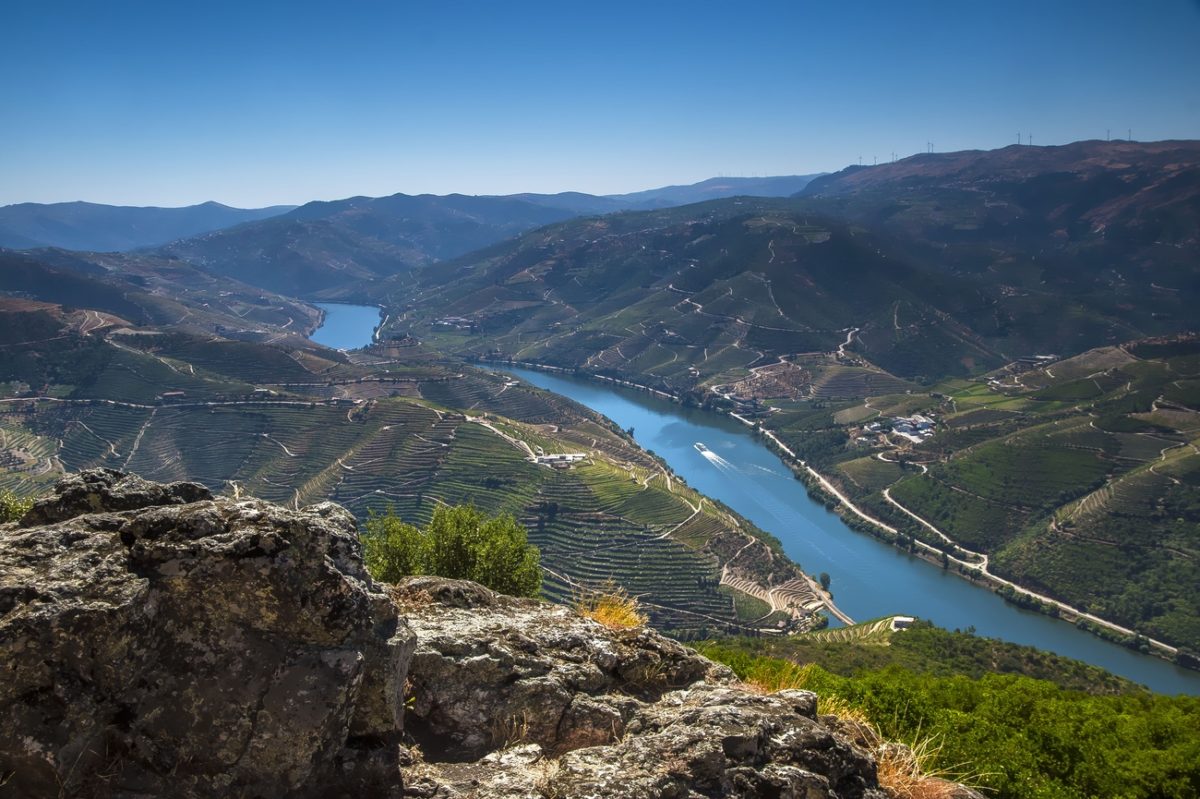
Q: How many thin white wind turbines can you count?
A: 10